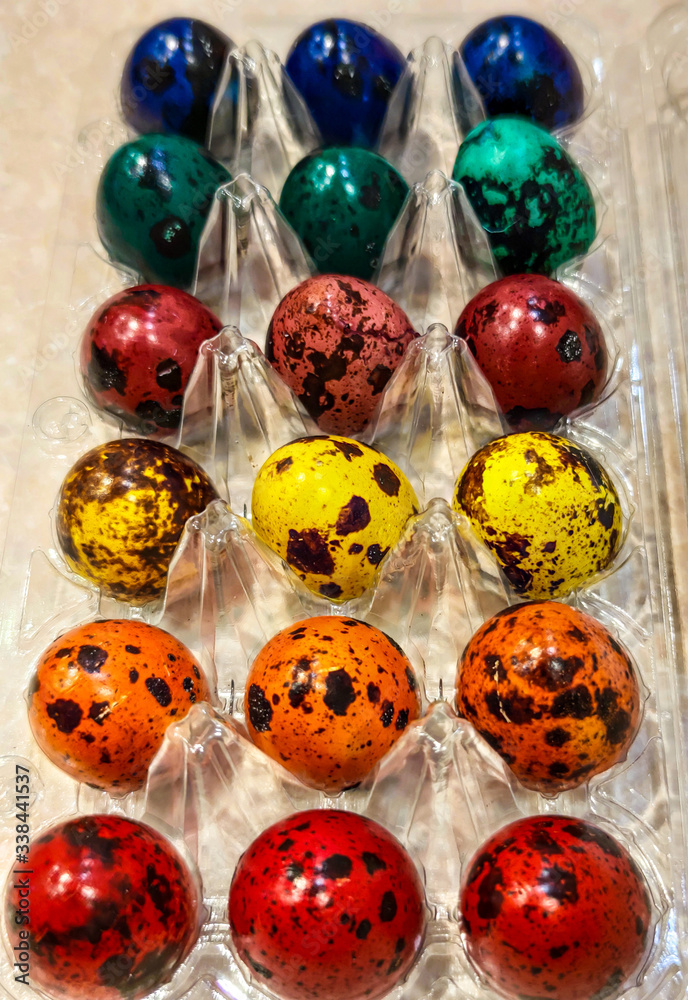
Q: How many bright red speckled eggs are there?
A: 3